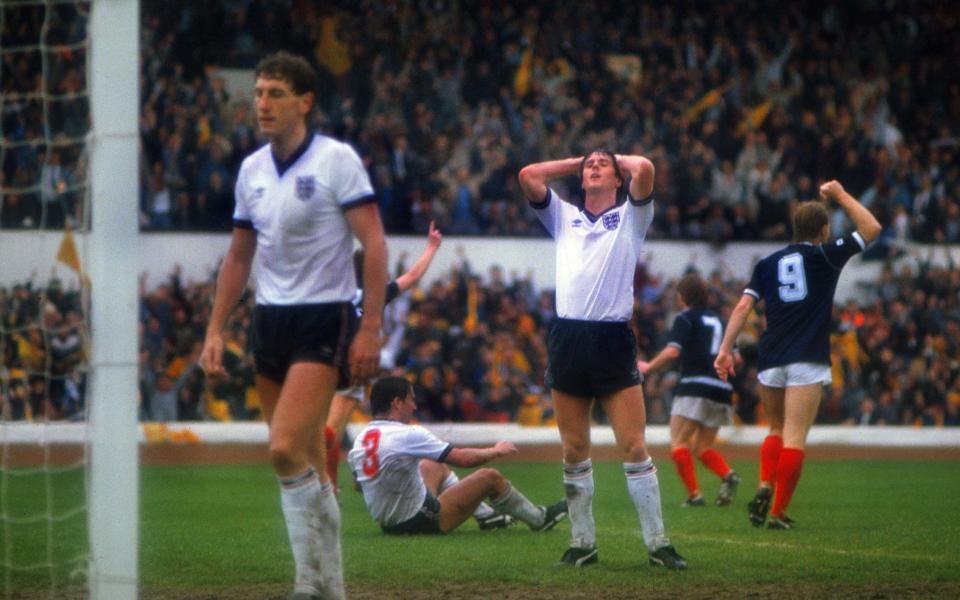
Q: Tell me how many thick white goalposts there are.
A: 1